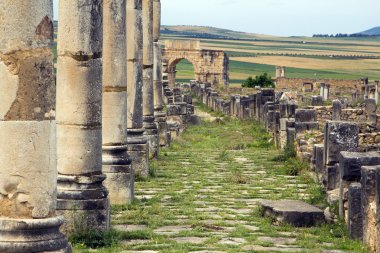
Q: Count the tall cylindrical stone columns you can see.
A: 6